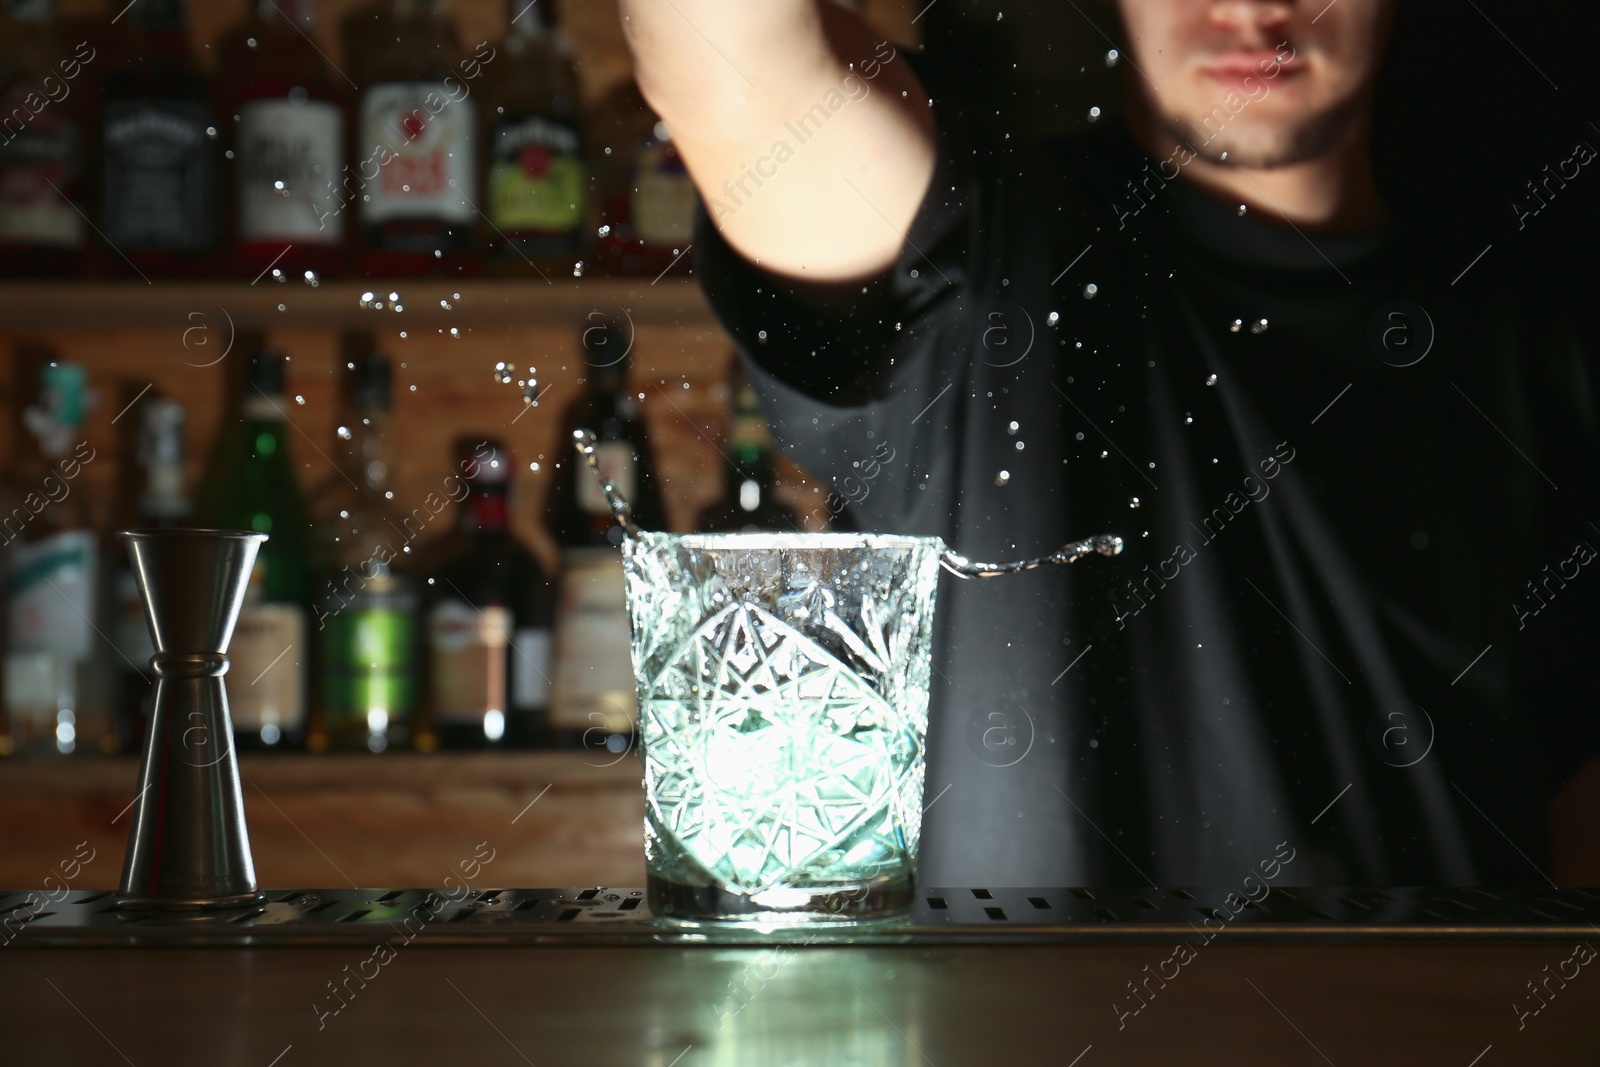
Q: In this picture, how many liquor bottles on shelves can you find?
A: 13